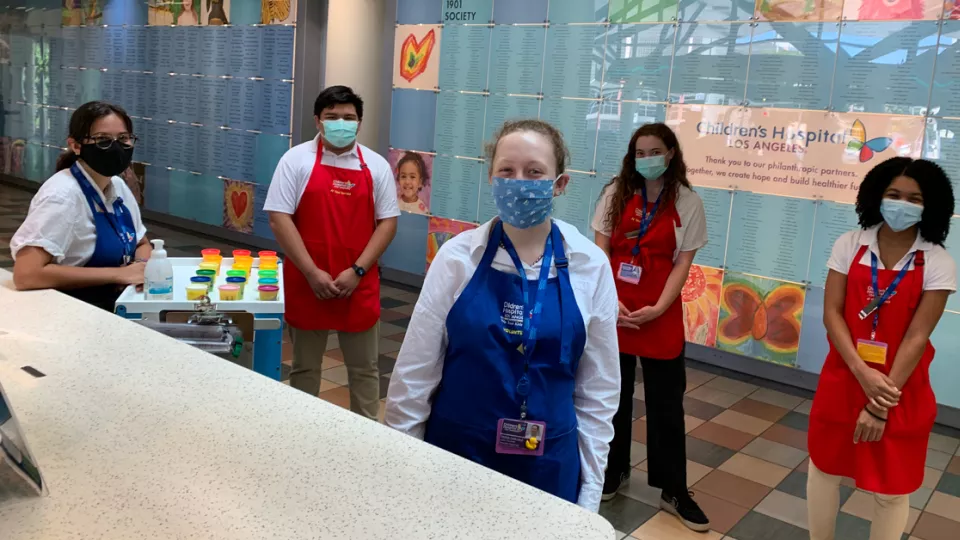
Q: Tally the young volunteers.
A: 5